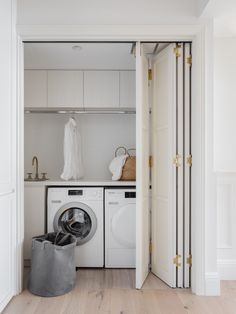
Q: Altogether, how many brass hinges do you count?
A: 9